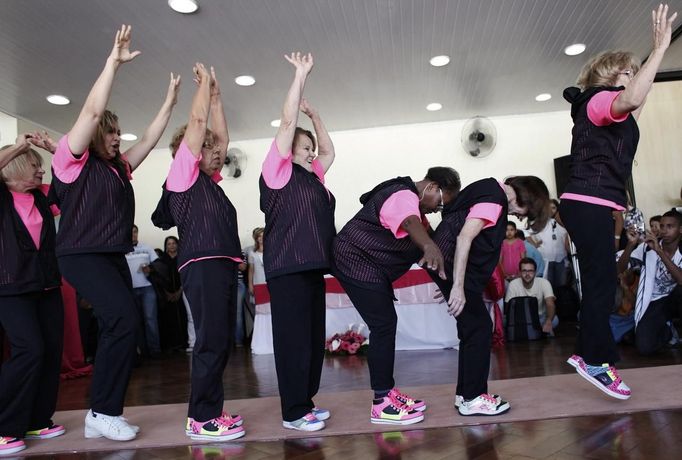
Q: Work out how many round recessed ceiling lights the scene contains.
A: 9